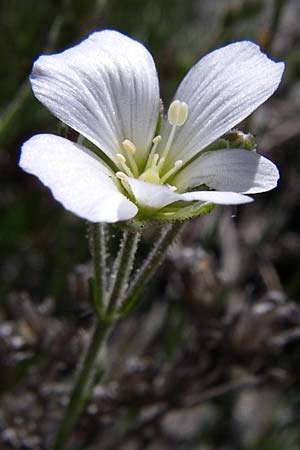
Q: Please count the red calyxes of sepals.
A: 0